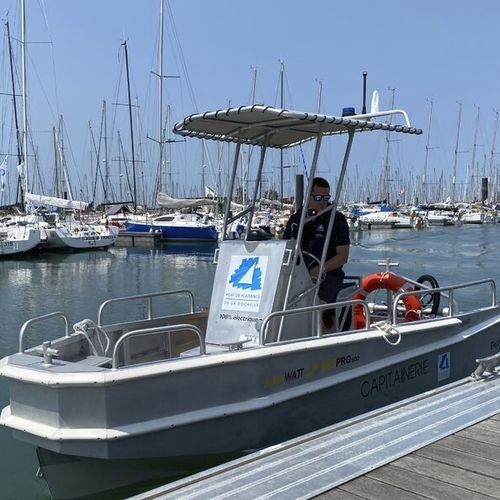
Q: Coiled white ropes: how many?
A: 2